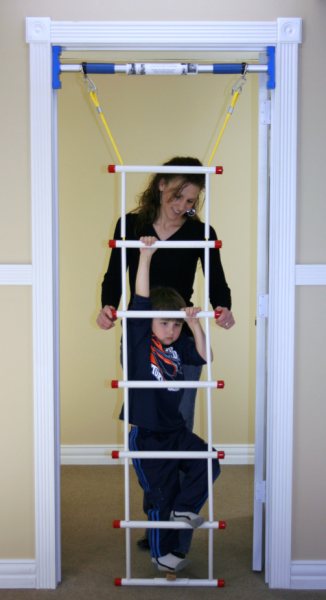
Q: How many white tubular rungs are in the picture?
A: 7